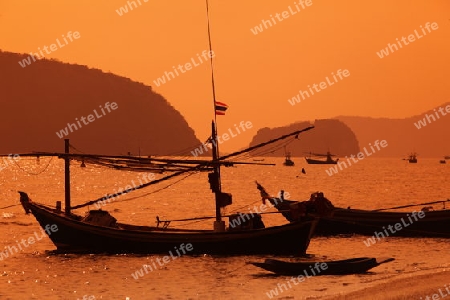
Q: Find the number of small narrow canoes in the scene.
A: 1